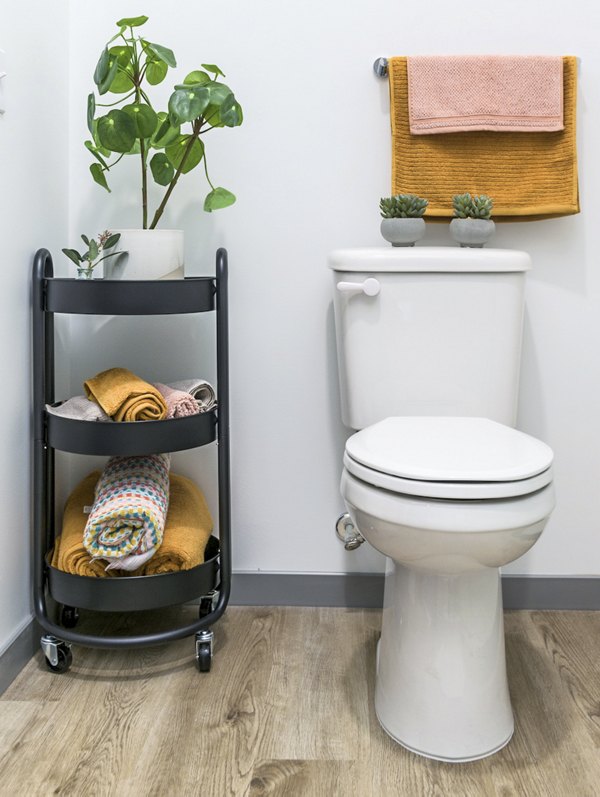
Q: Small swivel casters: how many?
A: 4